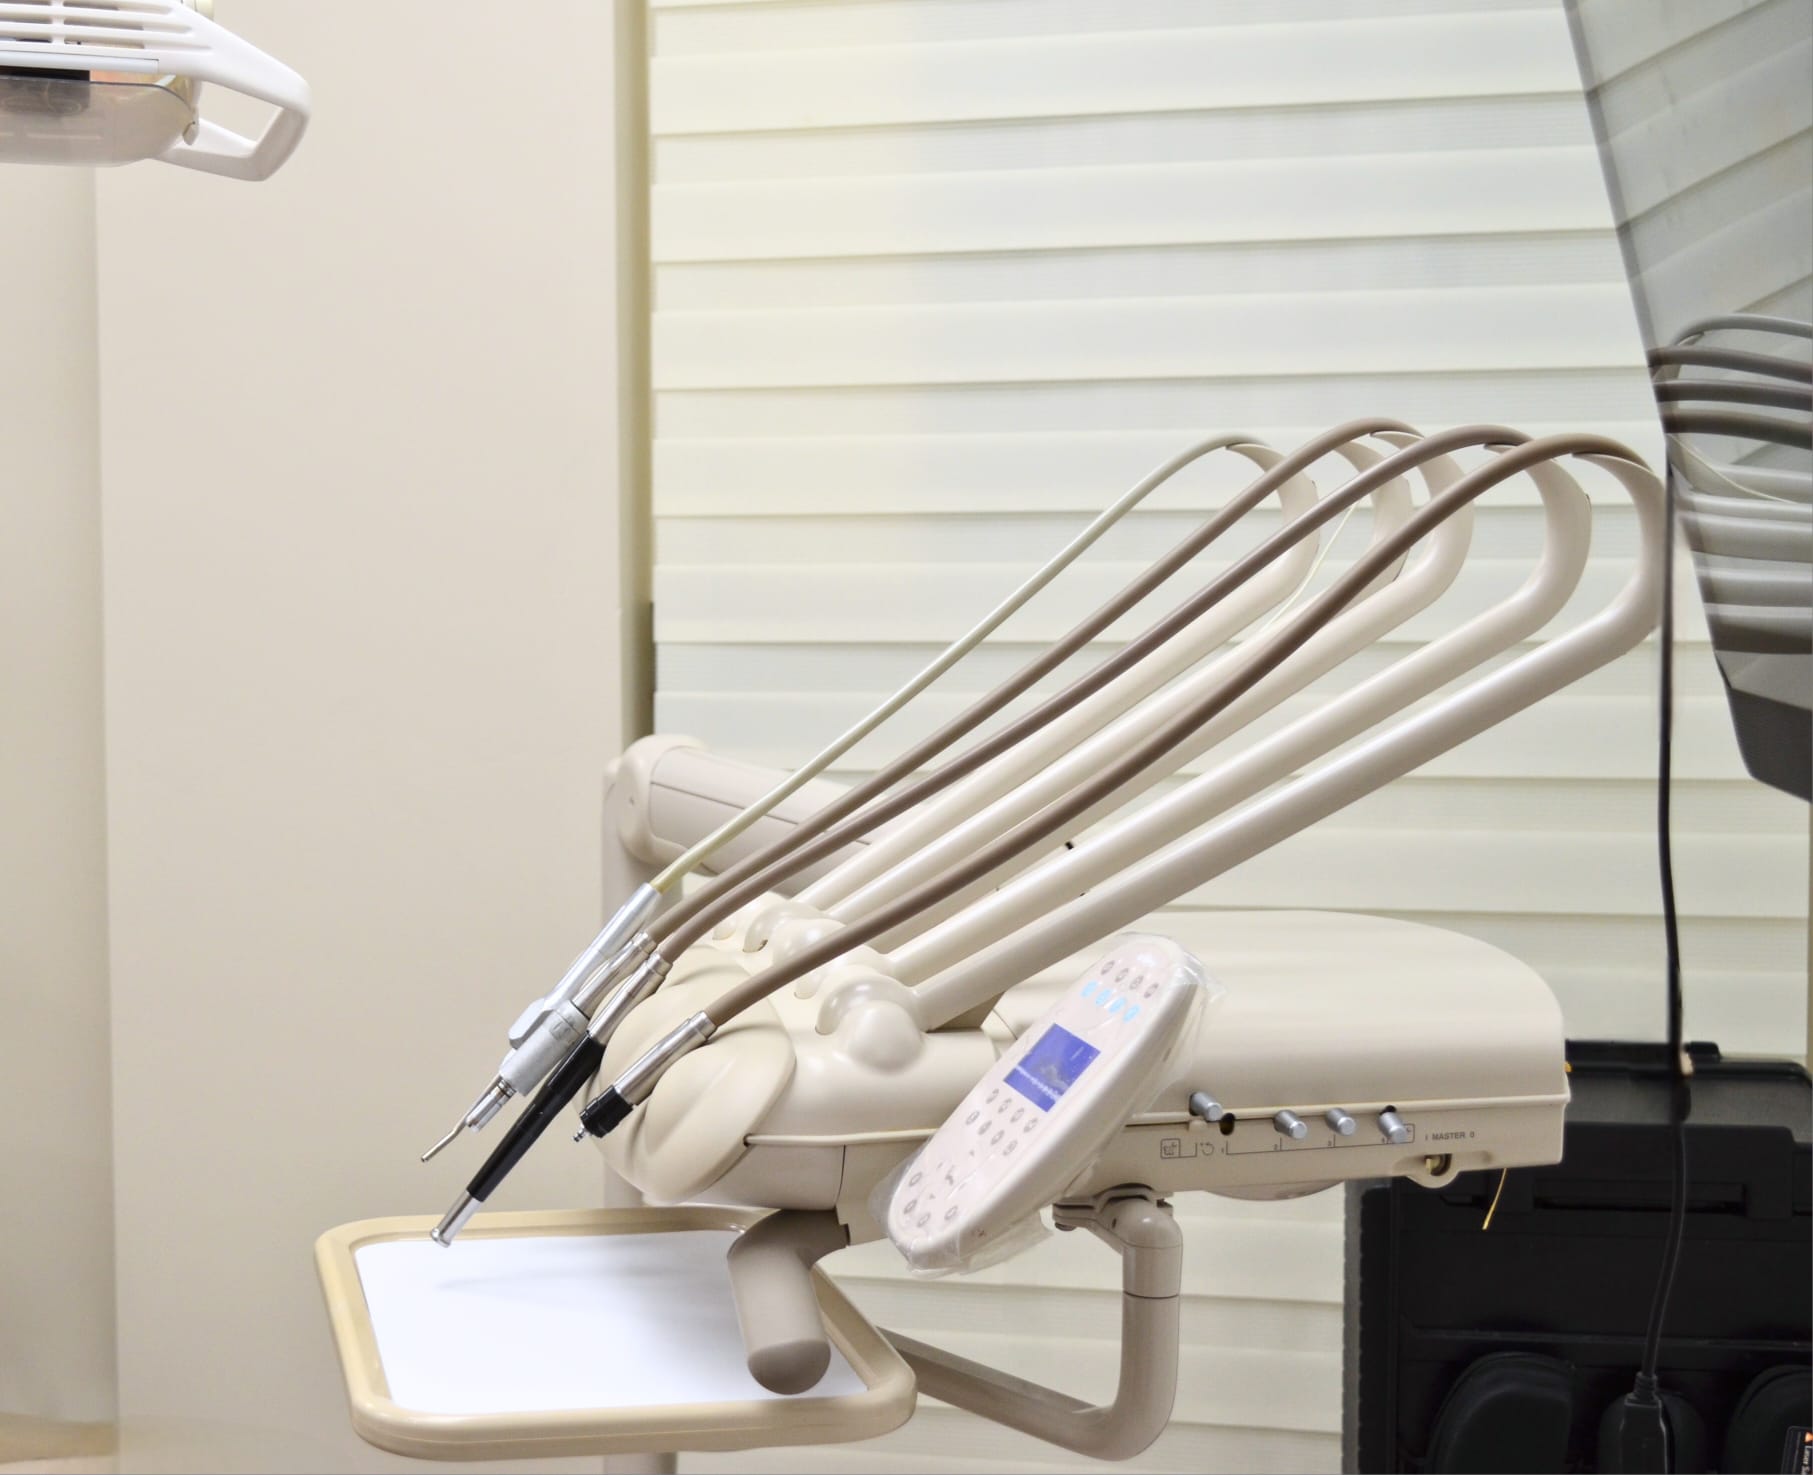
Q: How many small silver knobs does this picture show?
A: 4